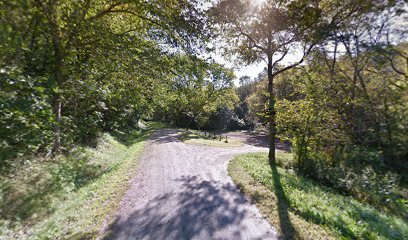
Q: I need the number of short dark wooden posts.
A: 5